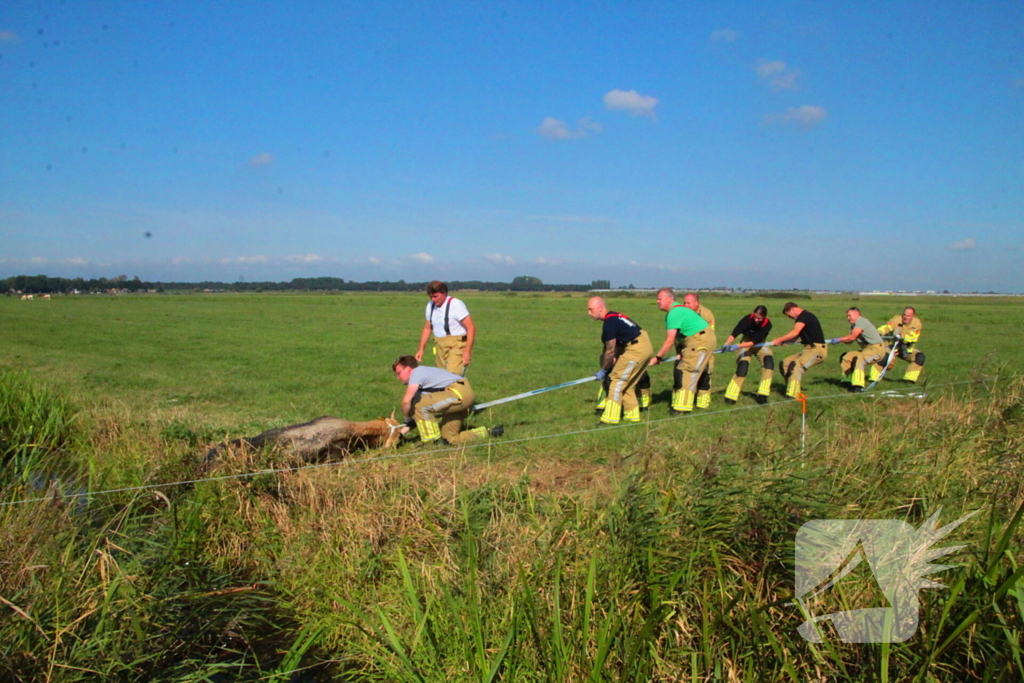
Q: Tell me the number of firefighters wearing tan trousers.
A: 9